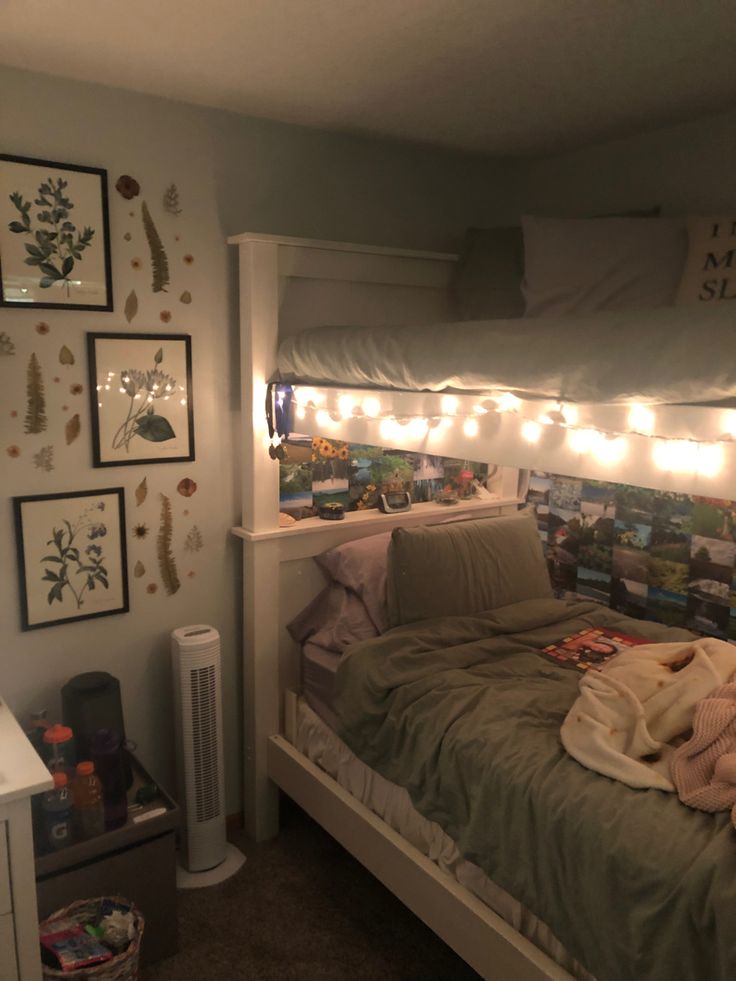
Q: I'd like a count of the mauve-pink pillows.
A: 2